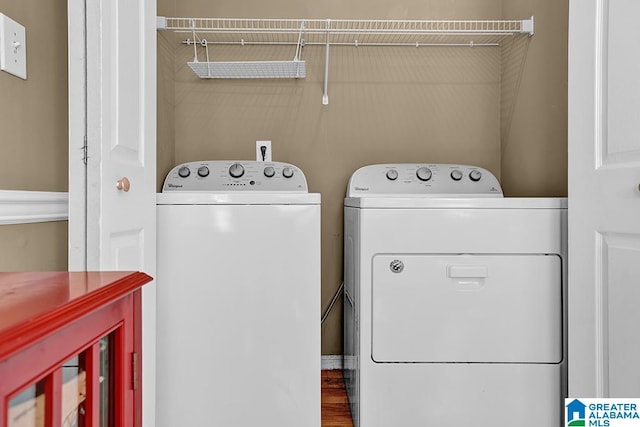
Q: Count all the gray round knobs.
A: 9